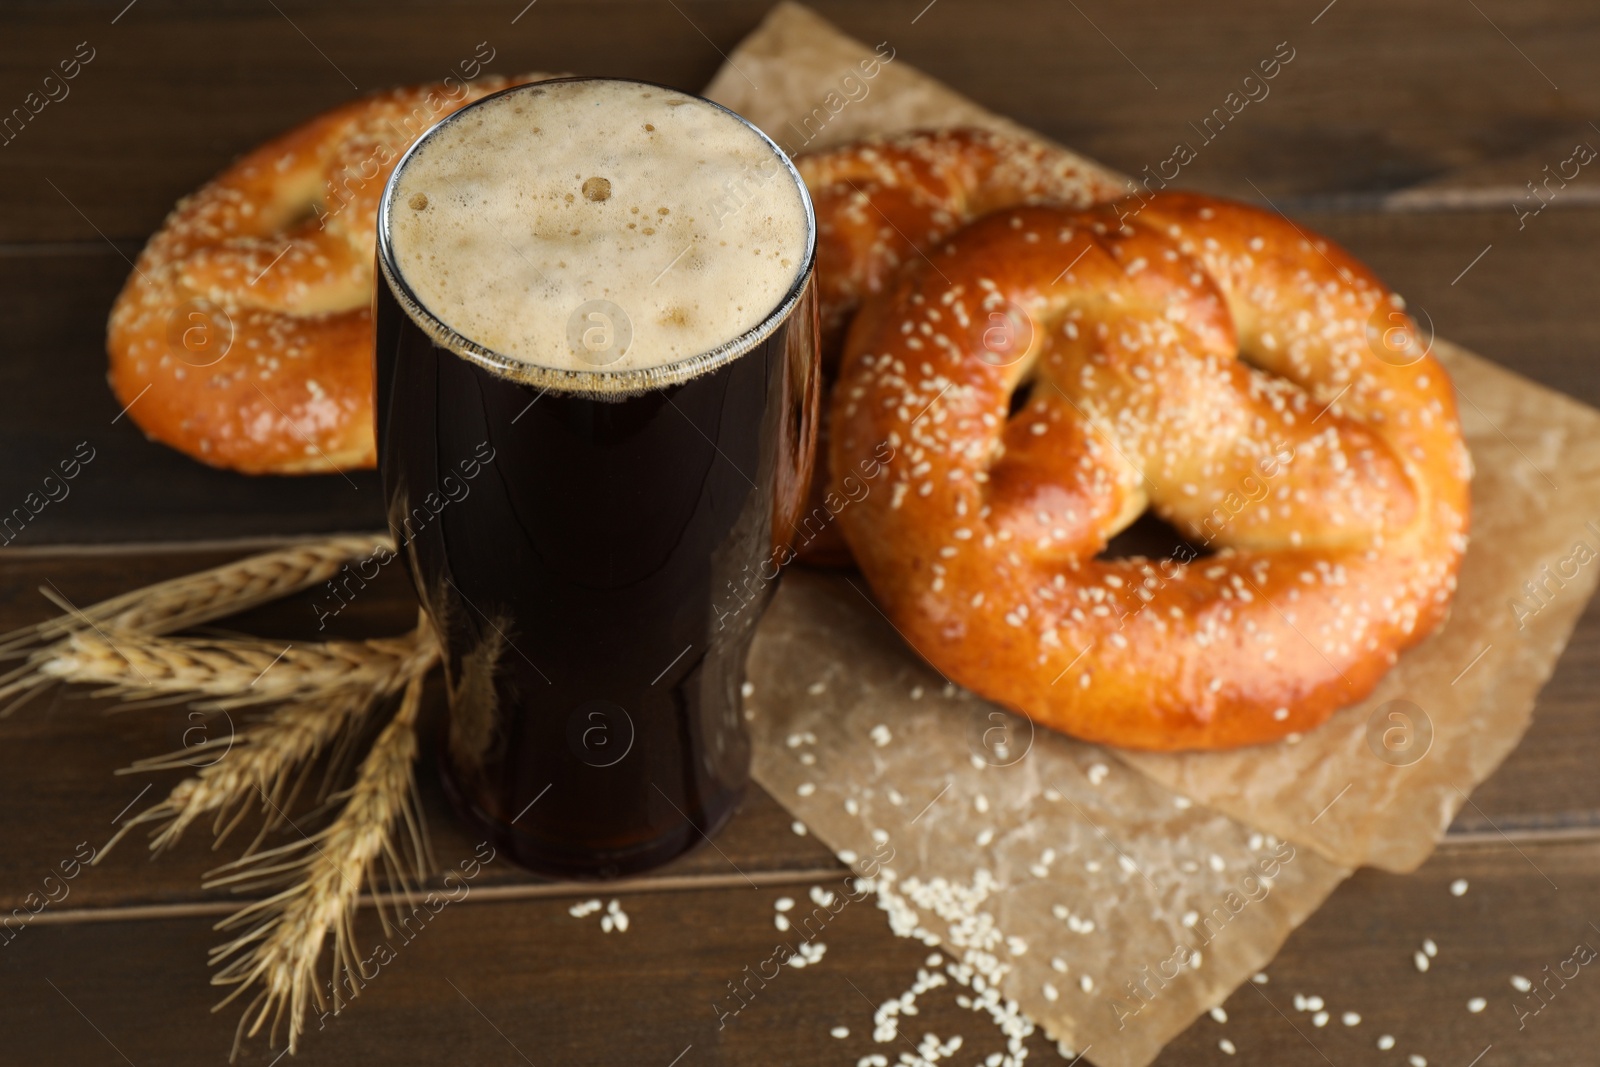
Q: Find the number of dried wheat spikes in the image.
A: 4